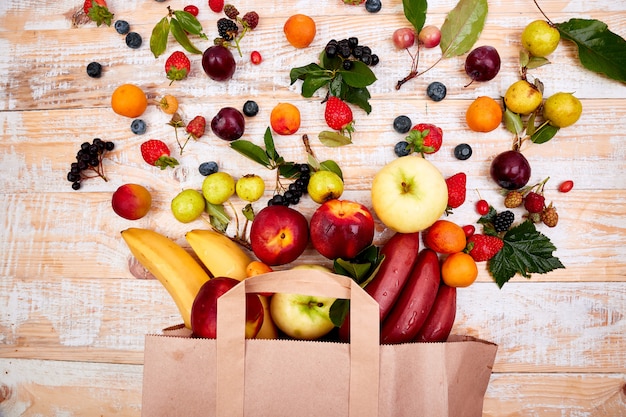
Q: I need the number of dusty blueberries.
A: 11